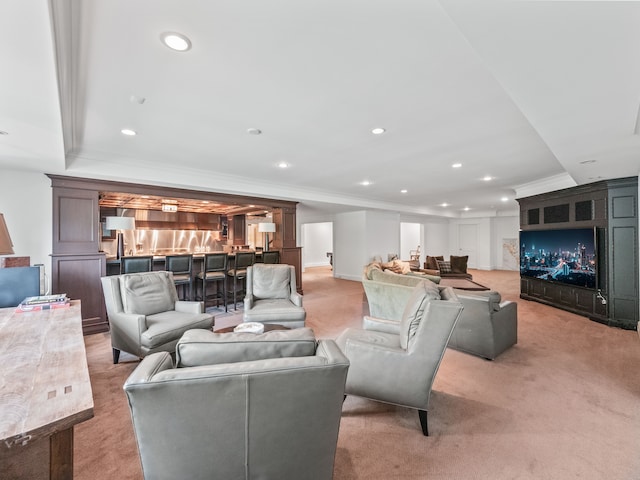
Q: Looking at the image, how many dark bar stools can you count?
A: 5